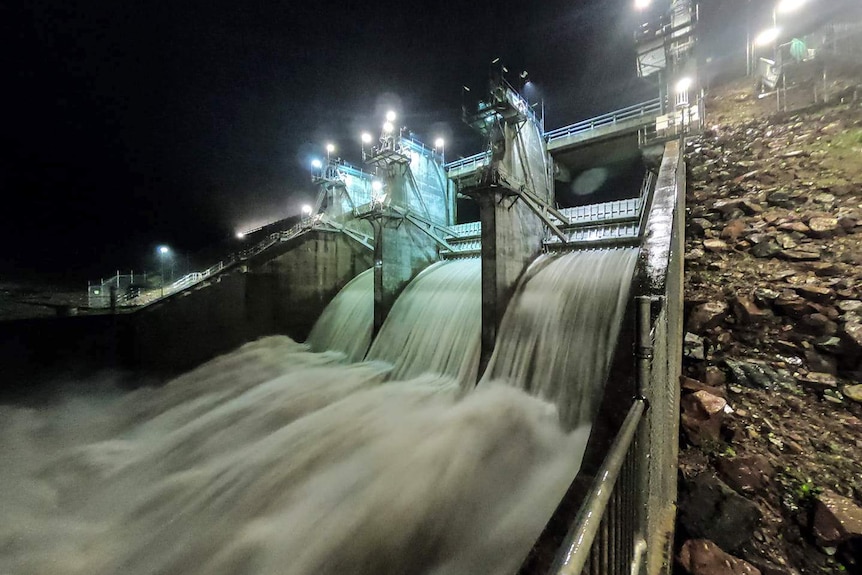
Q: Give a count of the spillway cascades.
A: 3